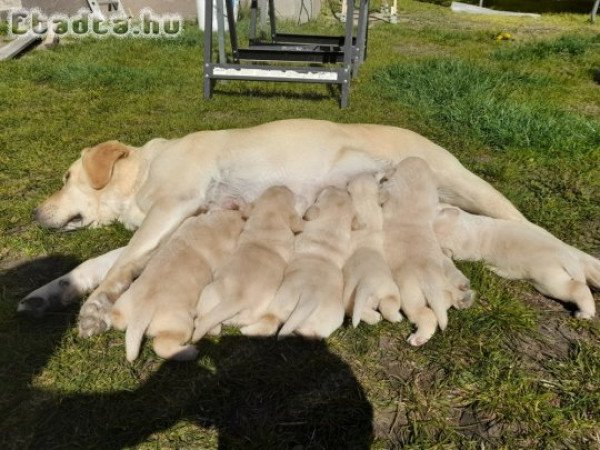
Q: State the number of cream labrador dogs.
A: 7